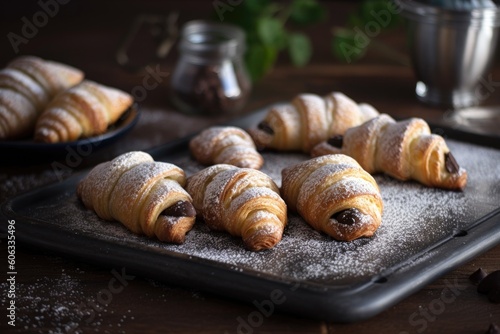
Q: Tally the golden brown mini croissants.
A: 8